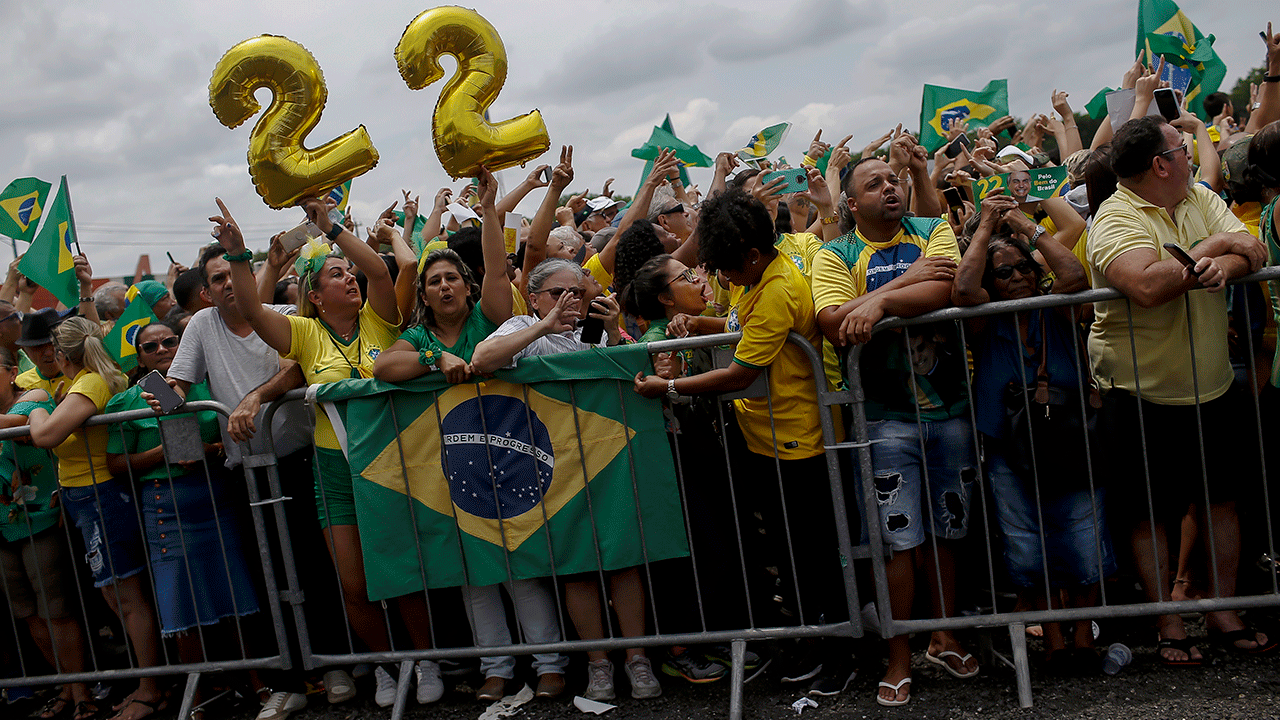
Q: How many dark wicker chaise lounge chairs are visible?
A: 0